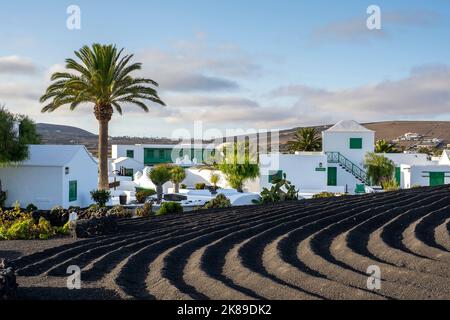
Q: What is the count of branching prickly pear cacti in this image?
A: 1